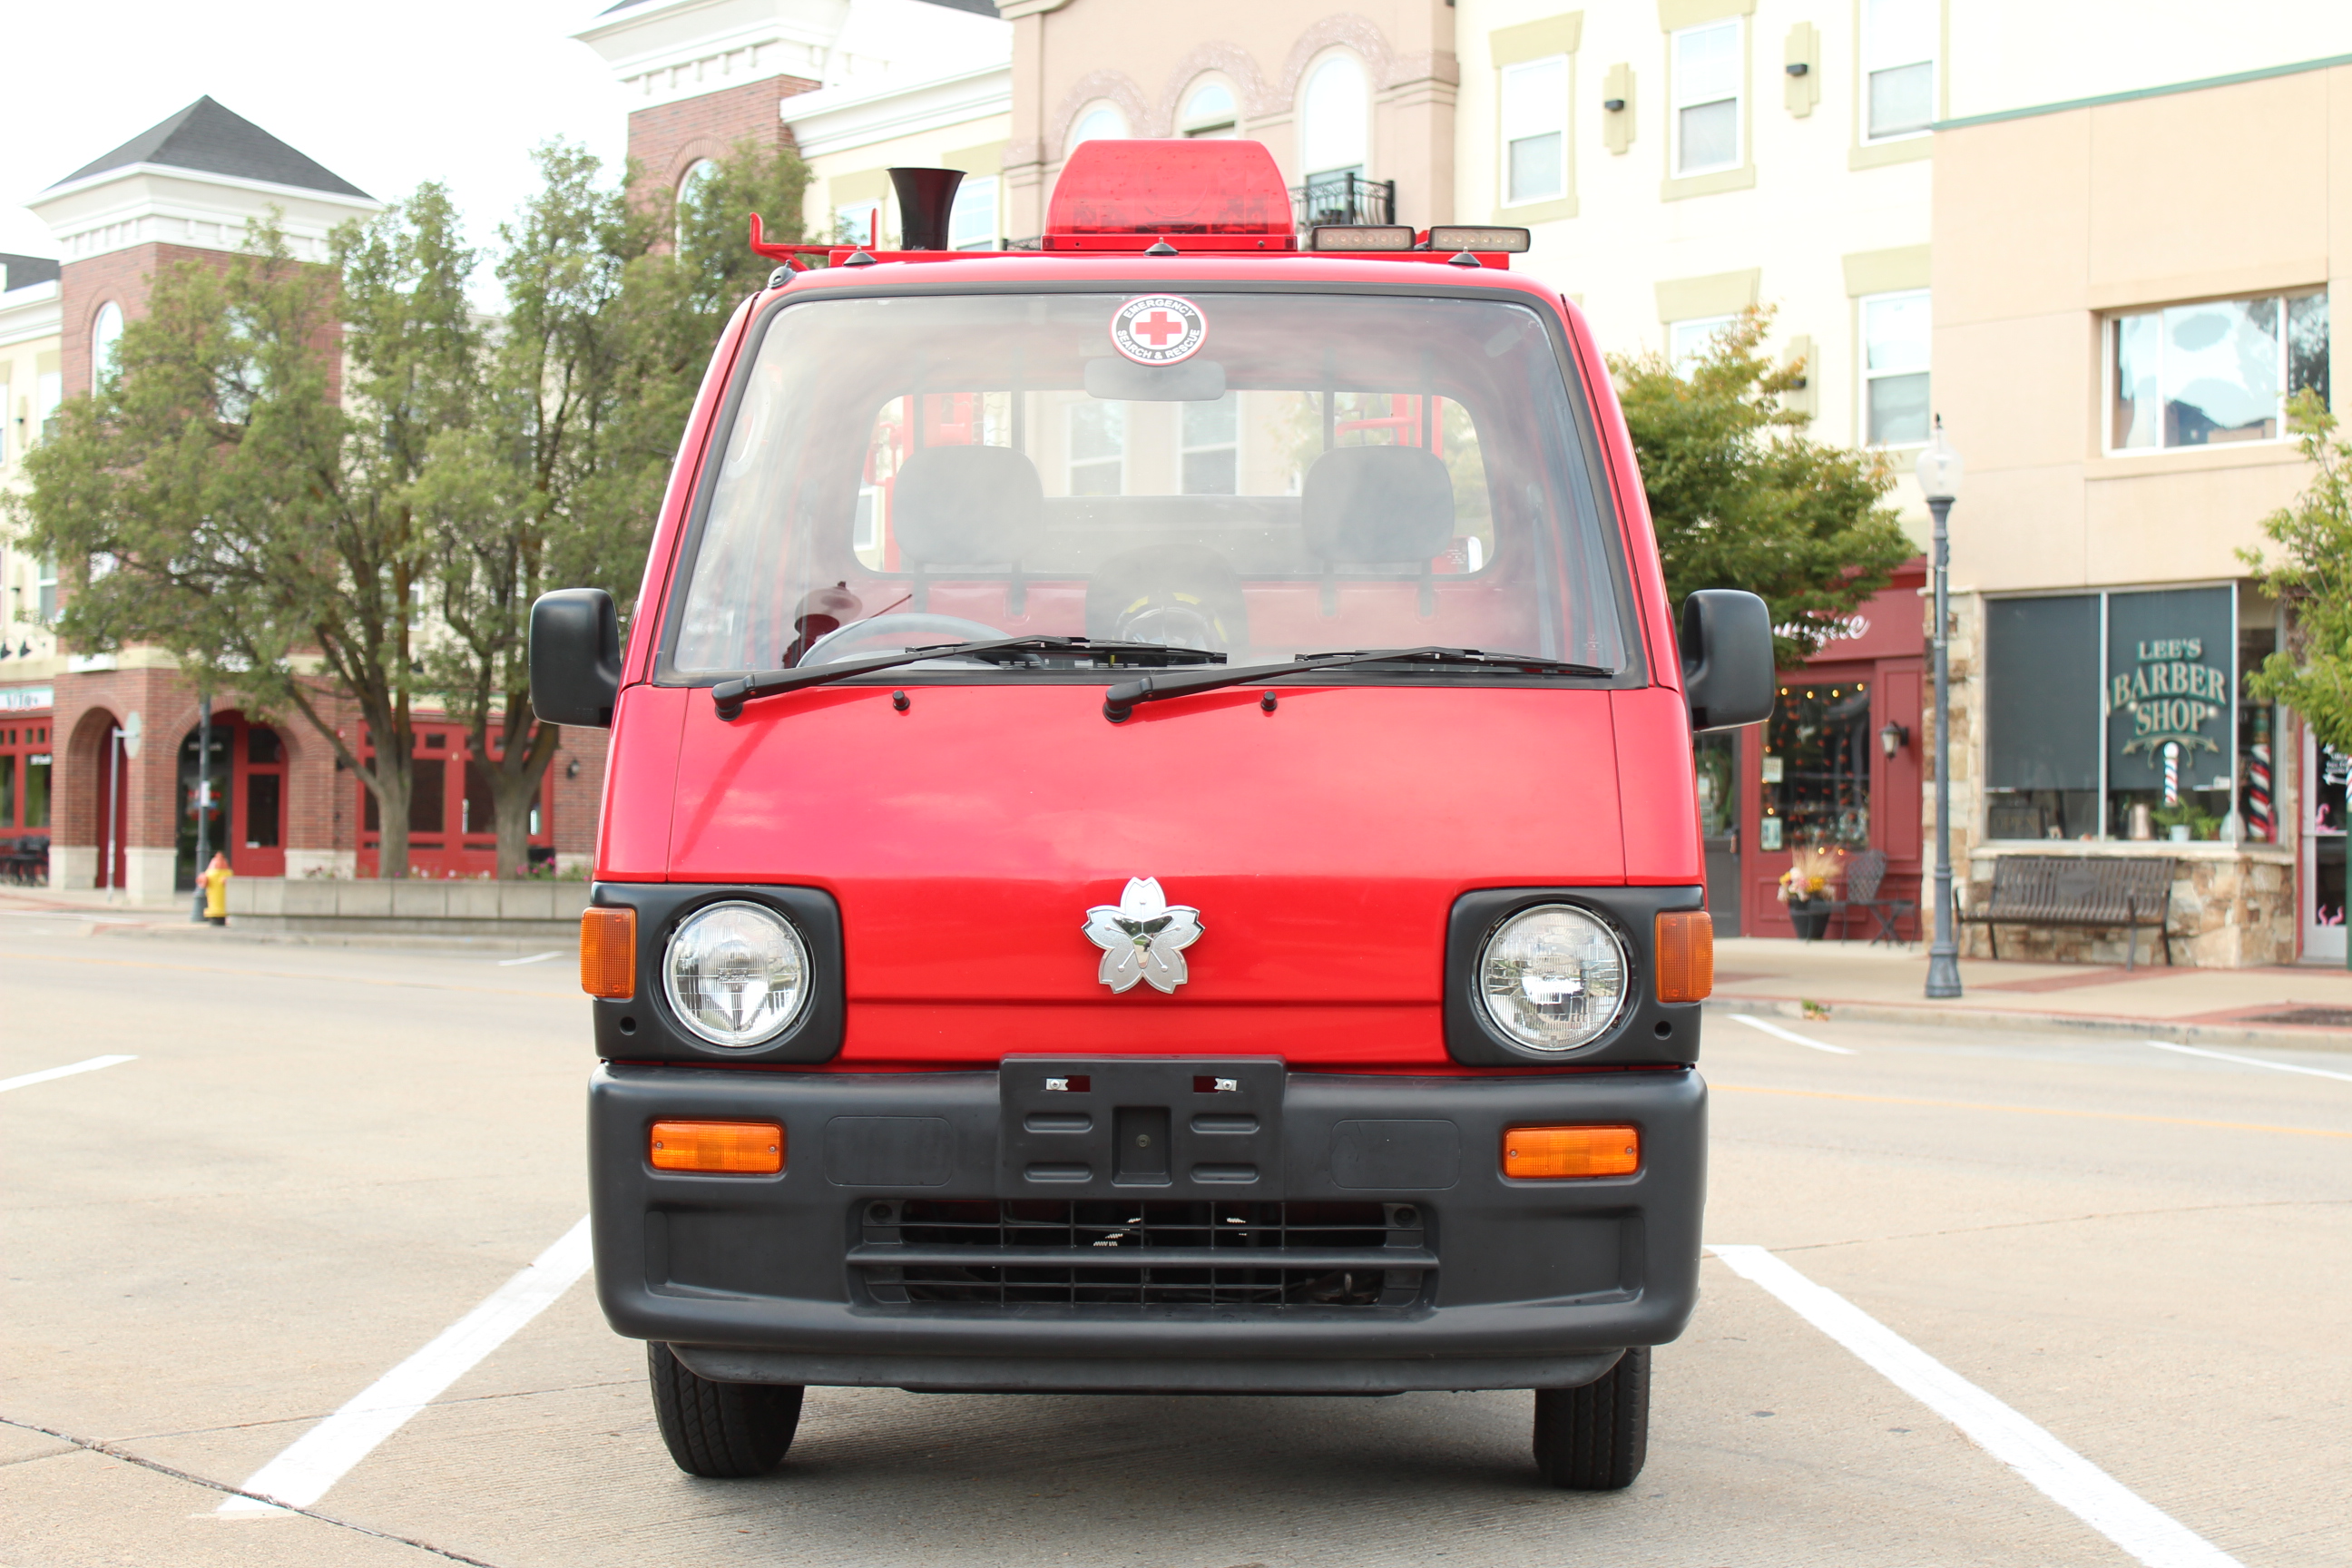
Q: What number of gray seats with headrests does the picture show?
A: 2